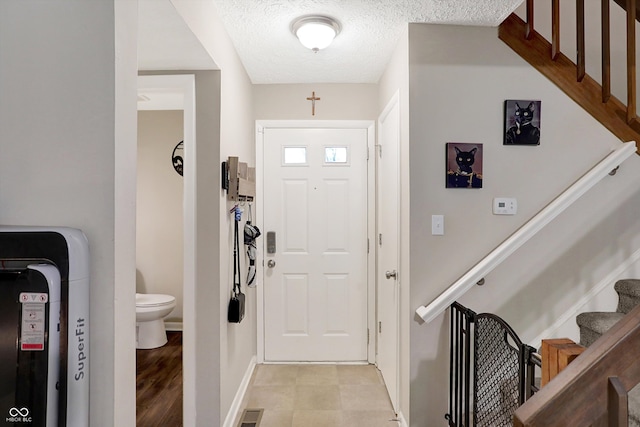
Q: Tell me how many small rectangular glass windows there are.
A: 2